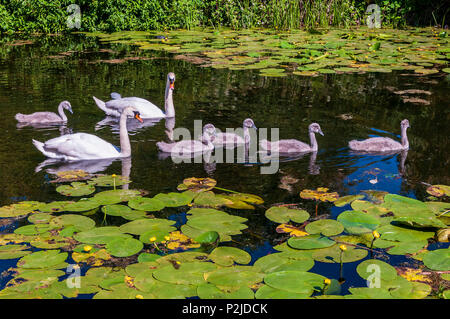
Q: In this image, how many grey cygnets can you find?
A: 5